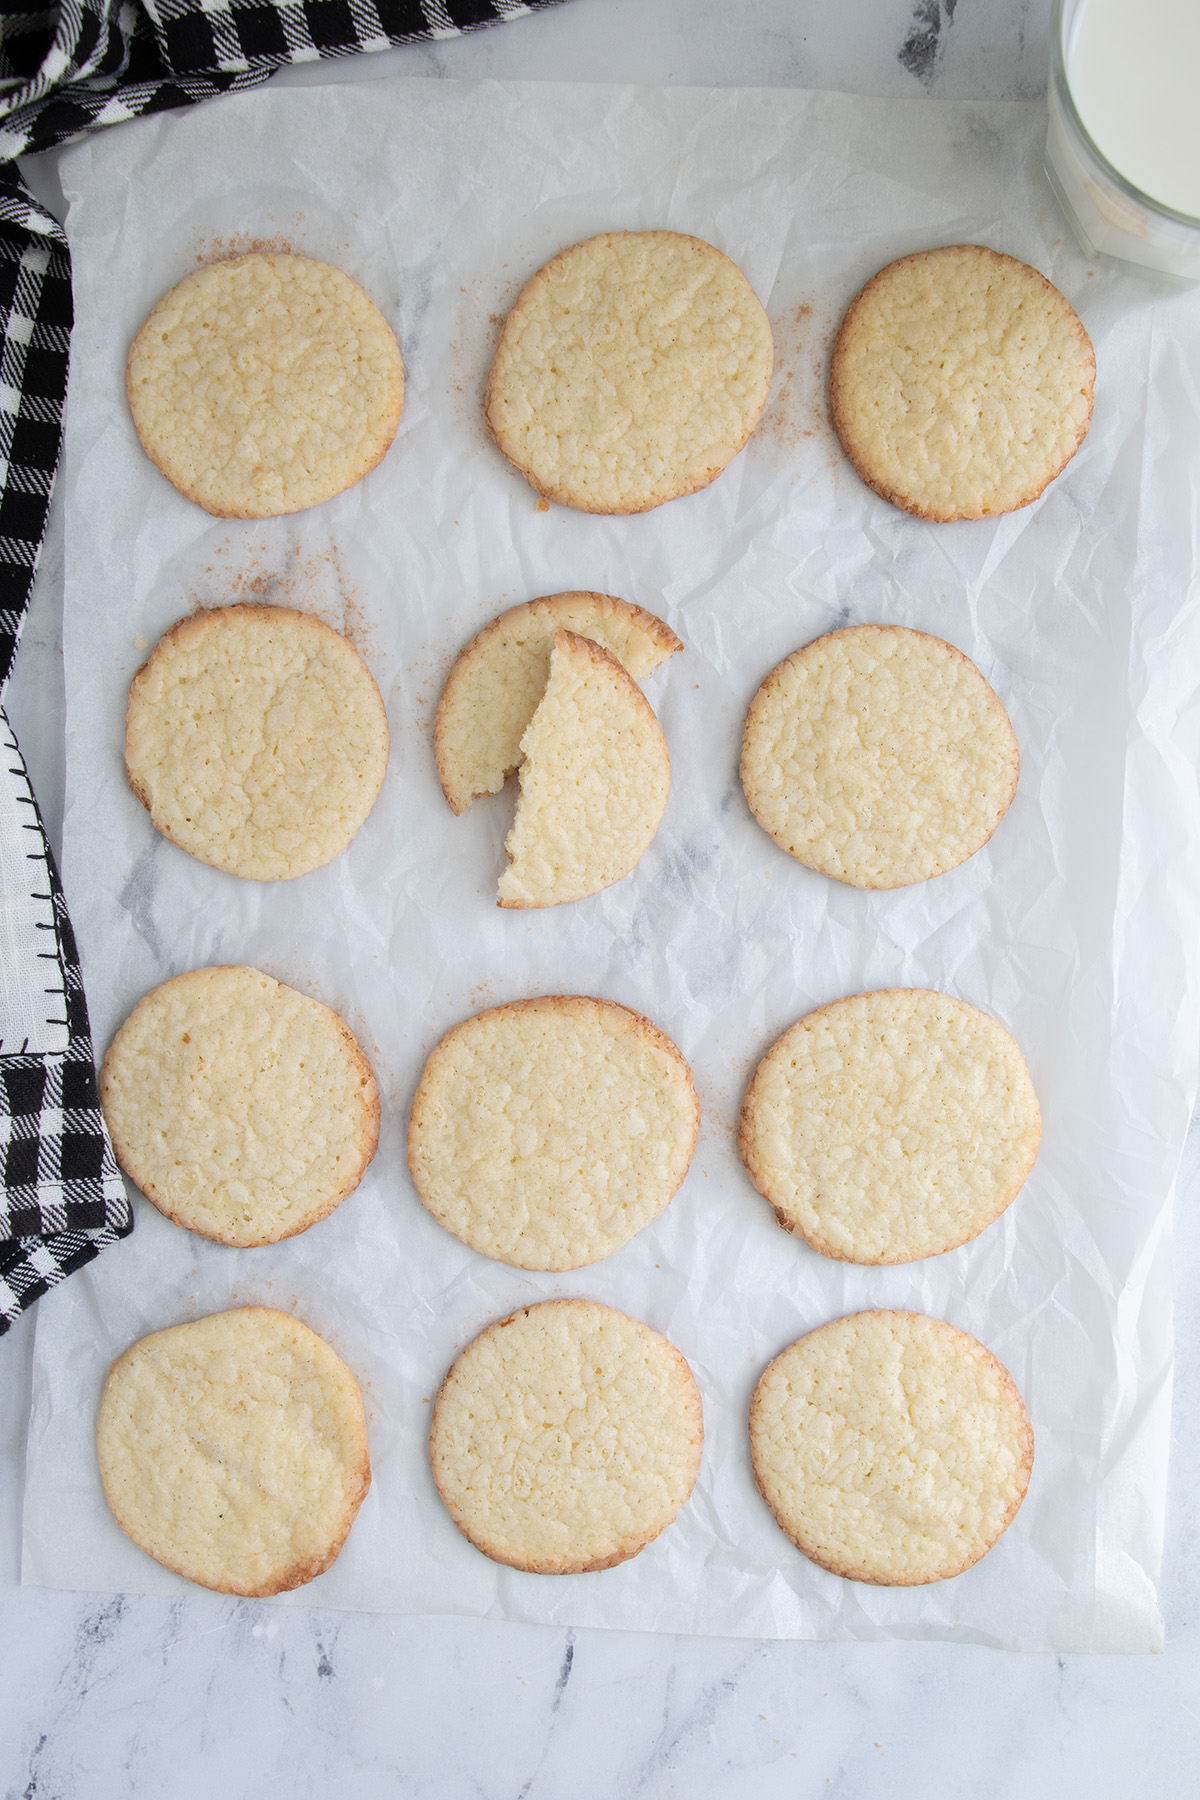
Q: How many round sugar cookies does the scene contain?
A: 11